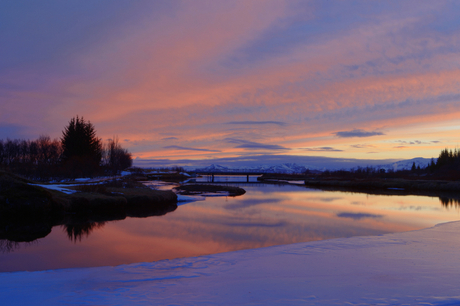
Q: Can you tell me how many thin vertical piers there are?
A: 2